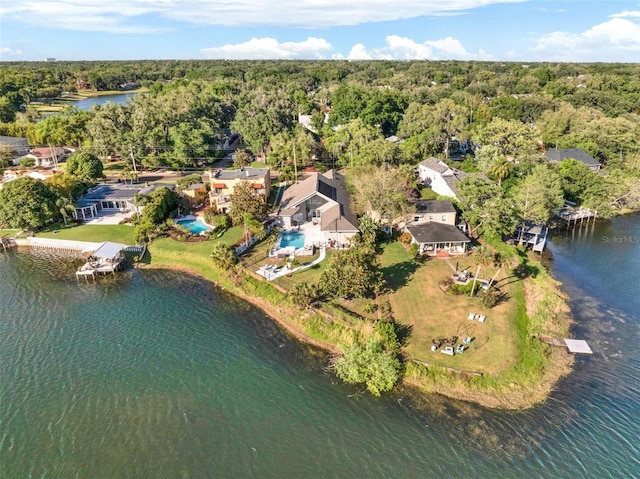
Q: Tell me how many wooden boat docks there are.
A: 4